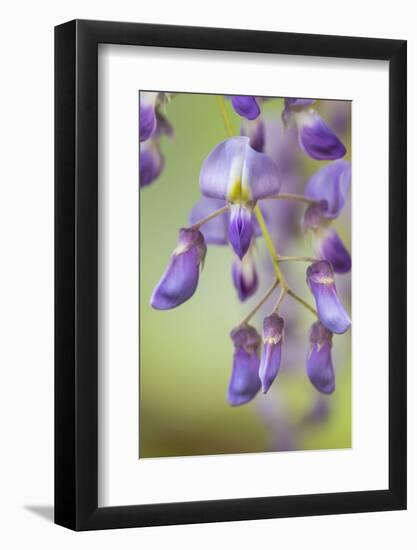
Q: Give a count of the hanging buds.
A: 5